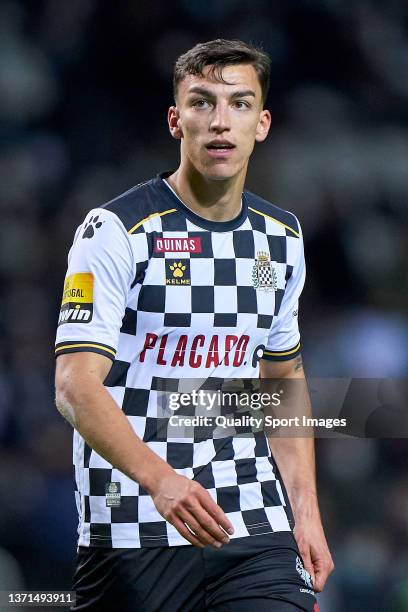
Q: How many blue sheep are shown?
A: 0